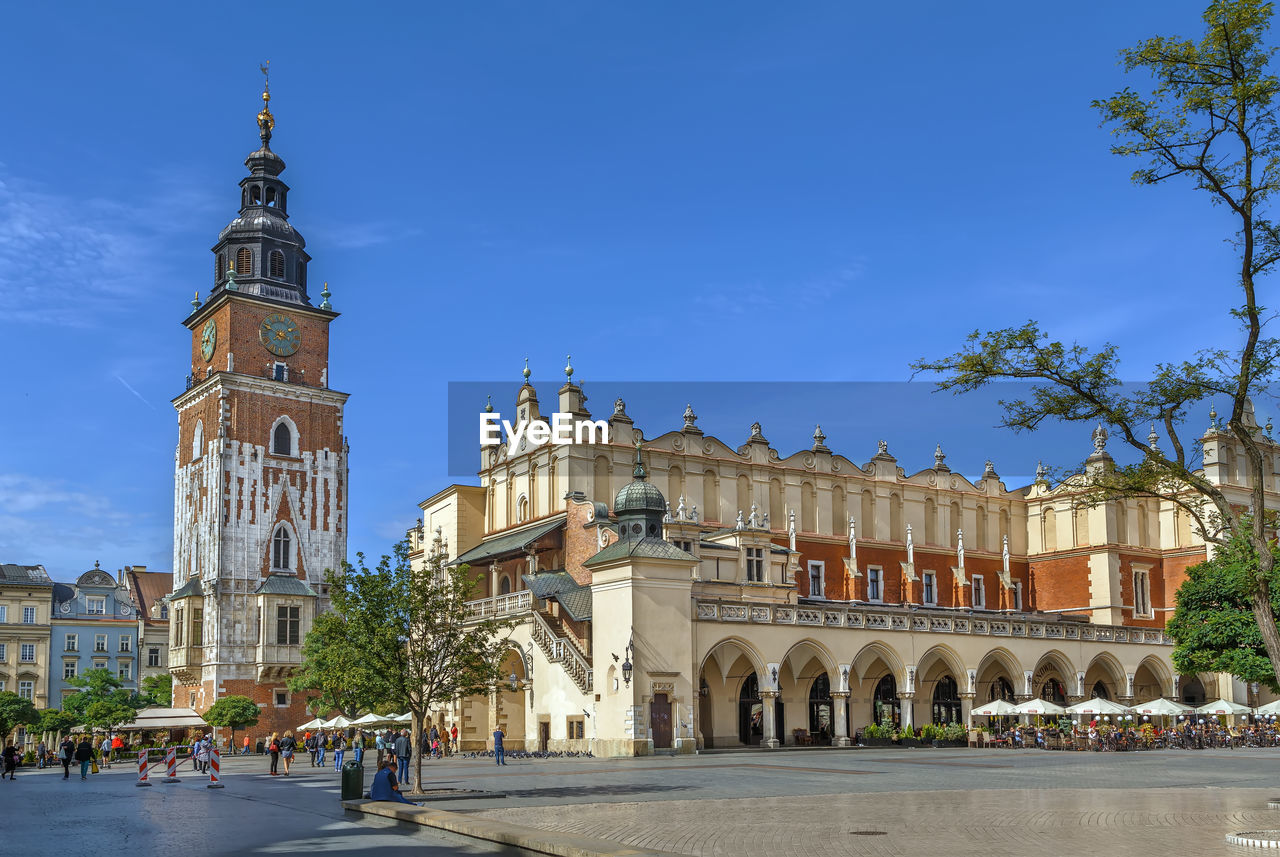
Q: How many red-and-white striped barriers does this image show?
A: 3